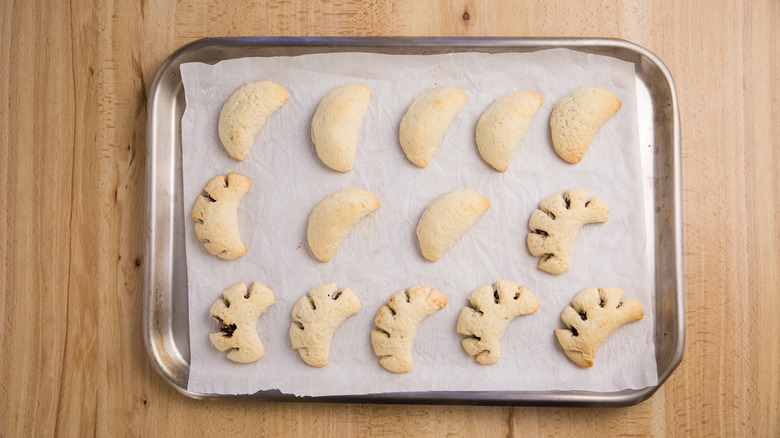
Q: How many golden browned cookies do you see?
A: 14